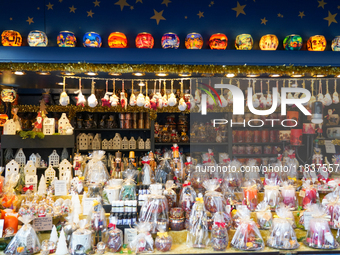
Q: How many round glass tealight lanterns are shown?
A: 14